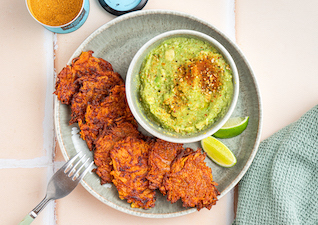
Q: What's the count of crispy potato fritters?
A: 7